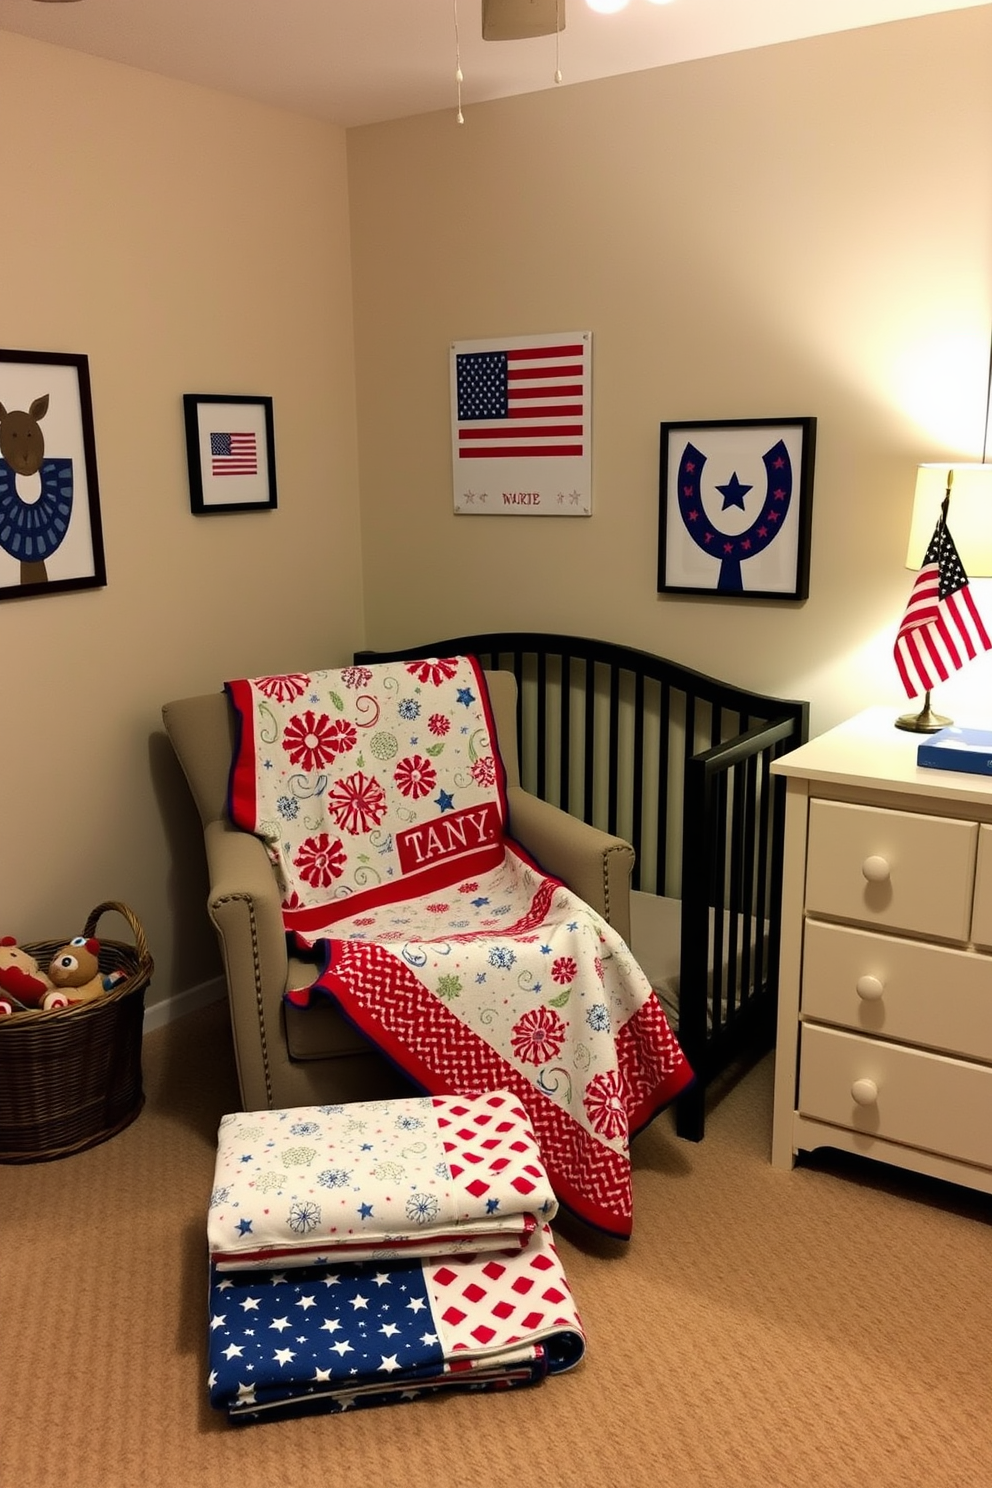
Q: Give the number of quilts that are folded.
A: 2